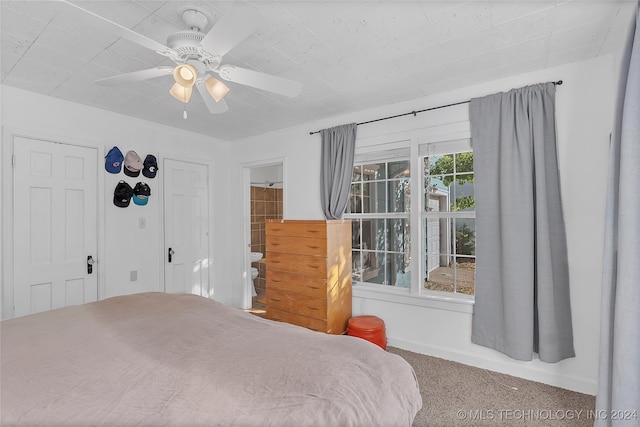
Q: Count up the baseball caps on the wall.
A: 5